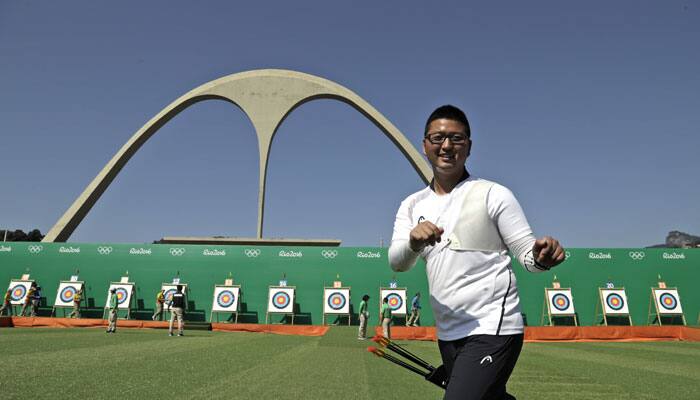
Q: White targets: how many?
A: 11